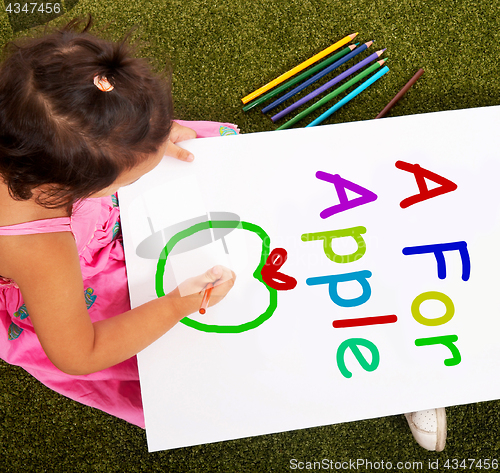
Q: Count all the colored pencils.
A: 8